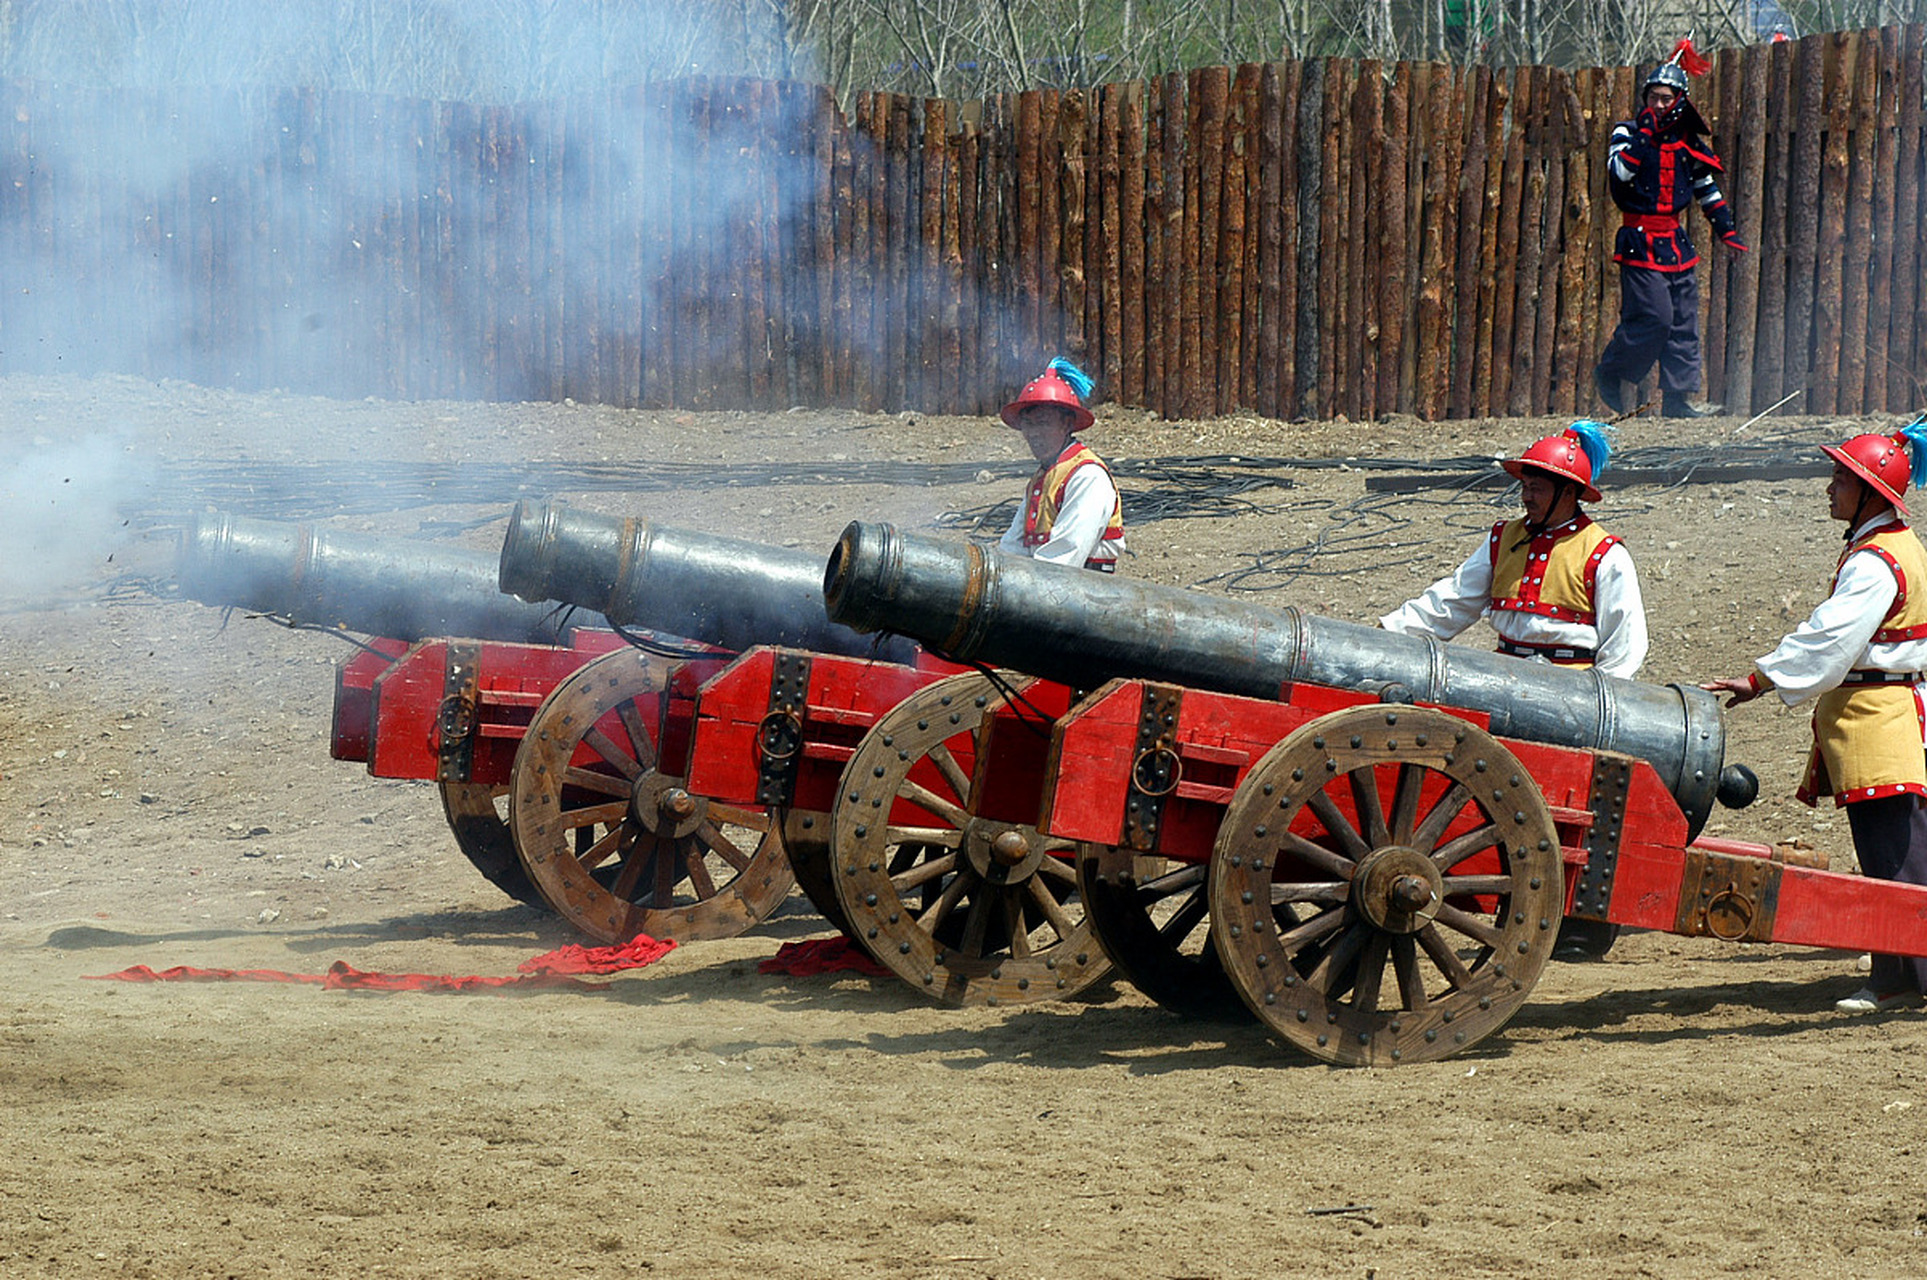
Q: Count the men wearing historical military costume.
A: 4